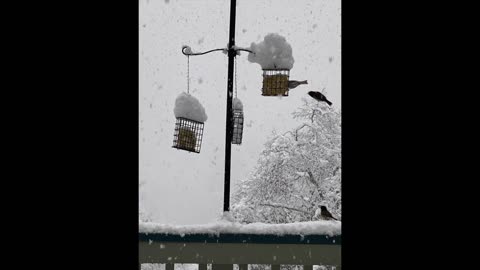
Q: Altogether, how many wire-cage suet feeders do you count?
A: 3